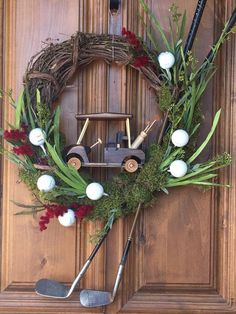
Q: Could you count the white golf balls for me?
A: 7